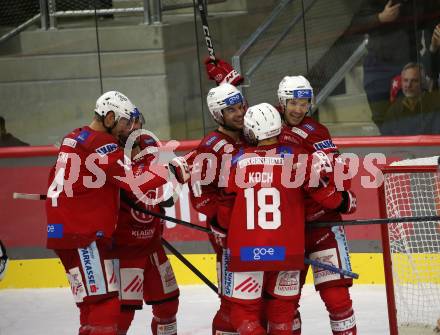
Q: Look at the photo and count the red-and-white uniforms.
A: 5